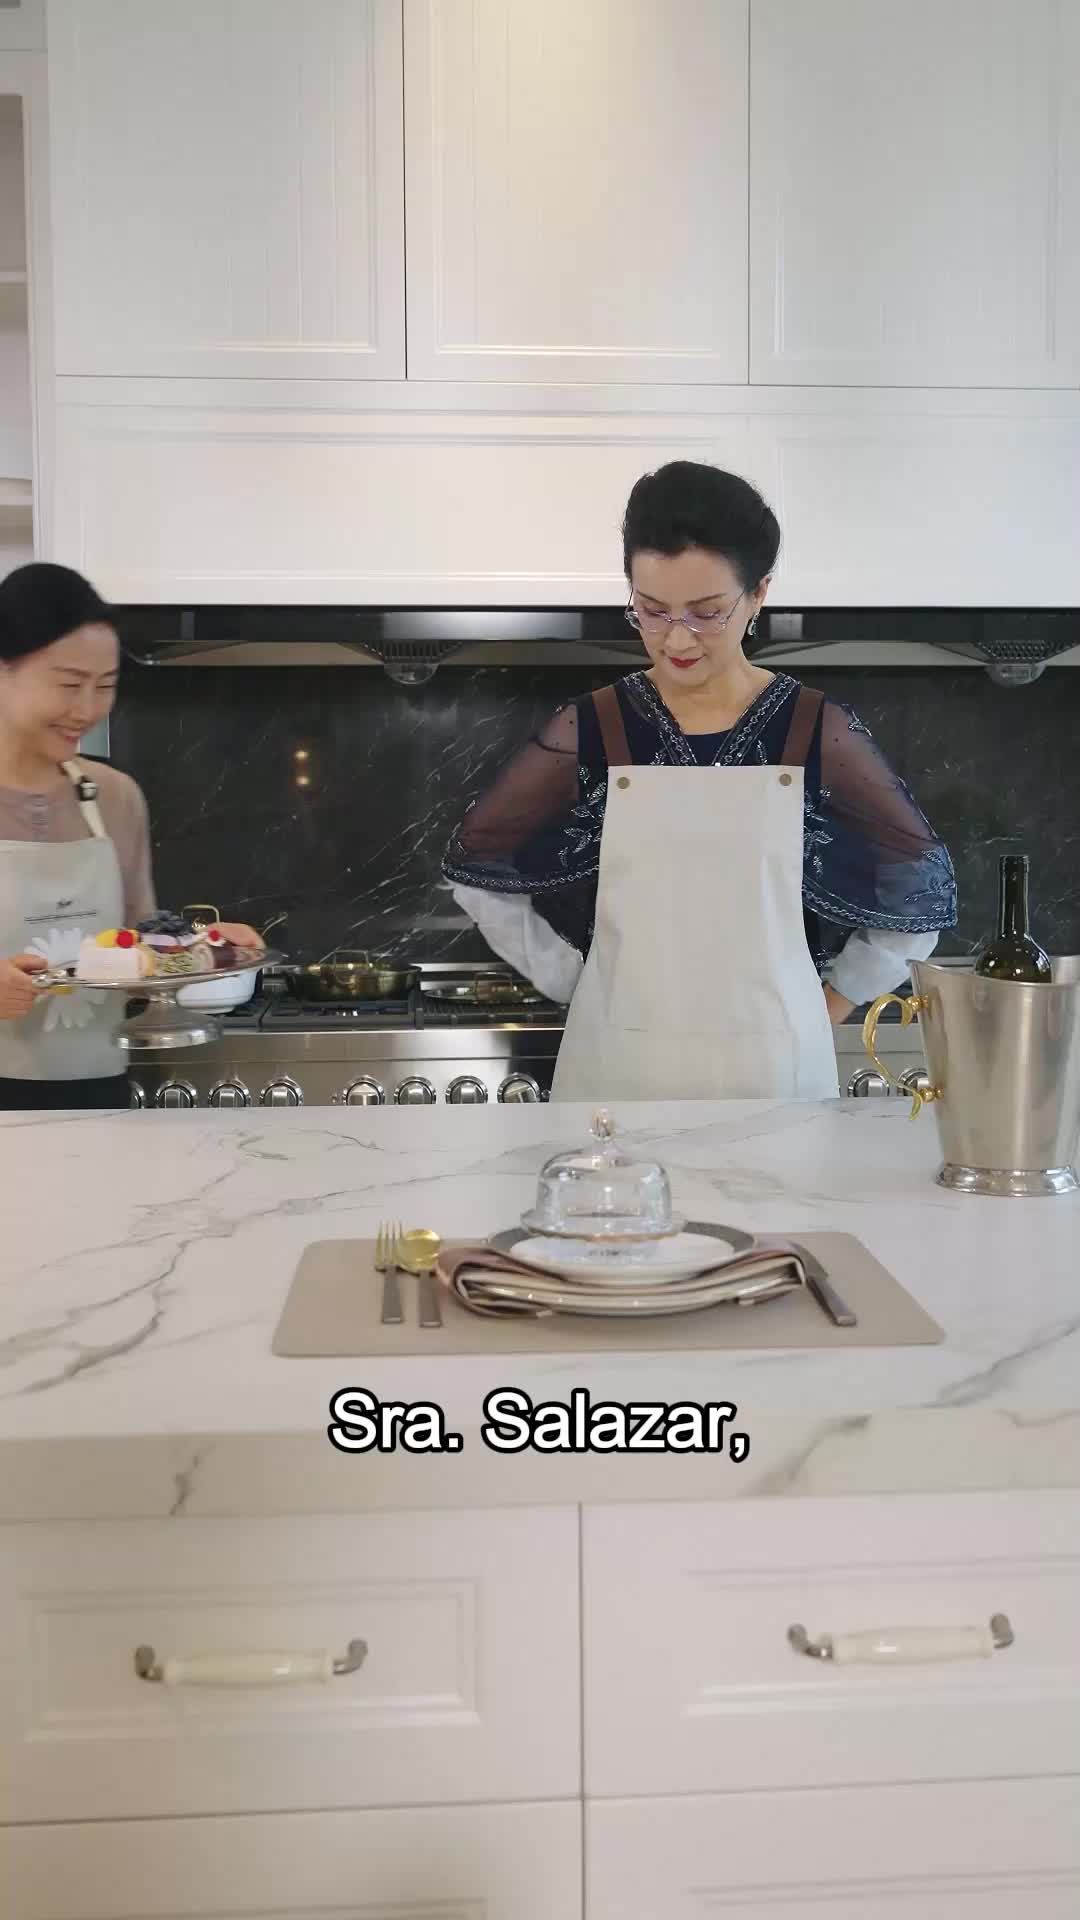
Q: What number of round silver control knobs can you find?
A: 10